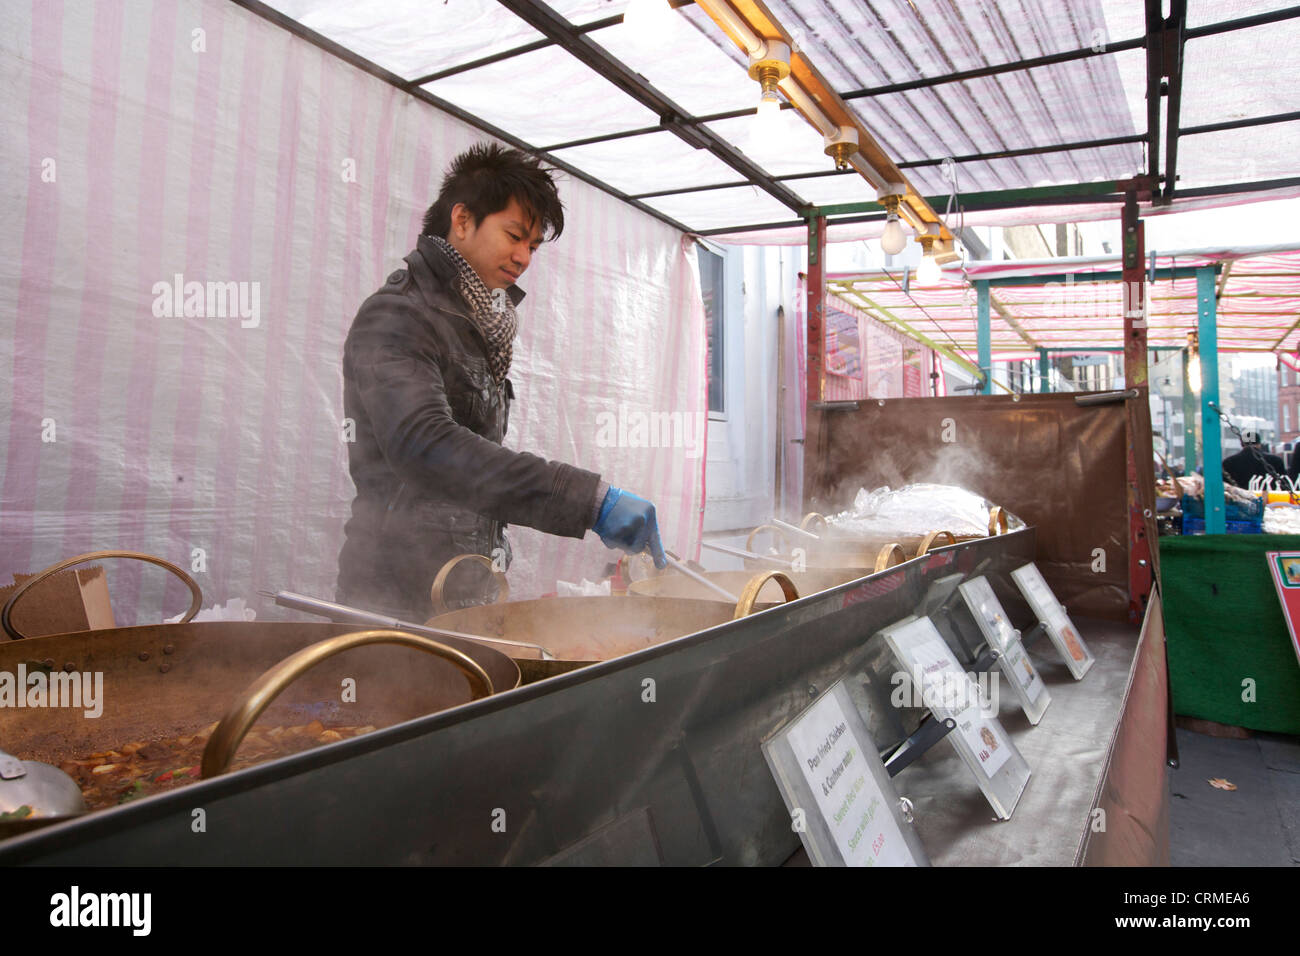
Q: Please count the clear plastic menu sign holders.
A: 4